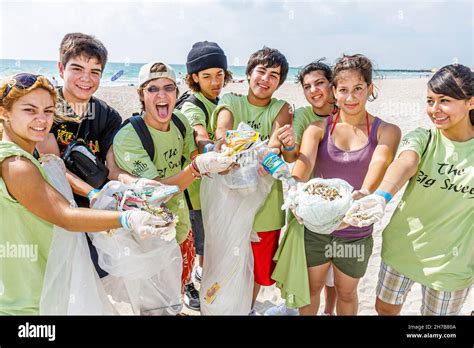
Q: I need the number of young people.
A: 8